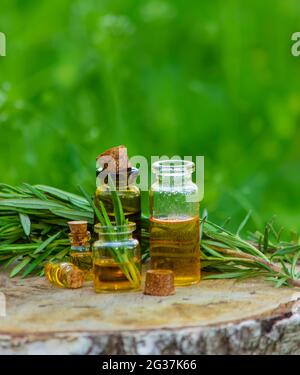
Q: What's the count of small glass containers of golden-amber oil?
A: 5